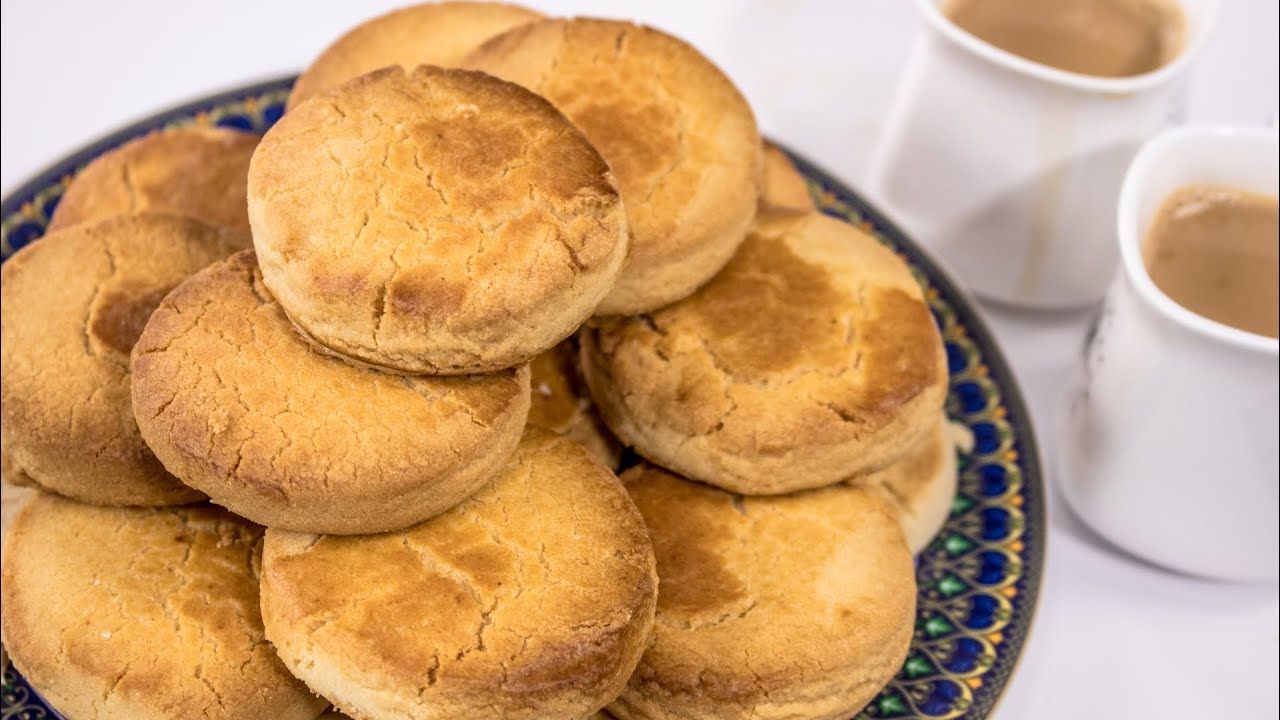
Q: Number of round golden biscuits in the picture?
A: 13